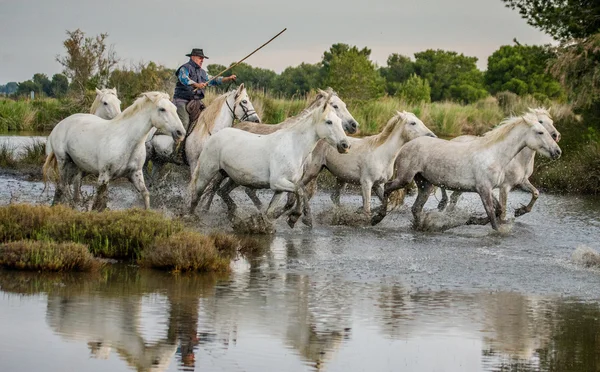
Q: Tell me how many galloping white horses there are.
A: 8